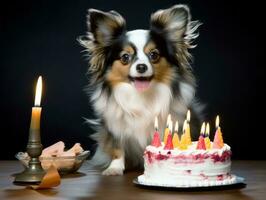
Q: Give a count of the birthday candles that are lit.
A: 9